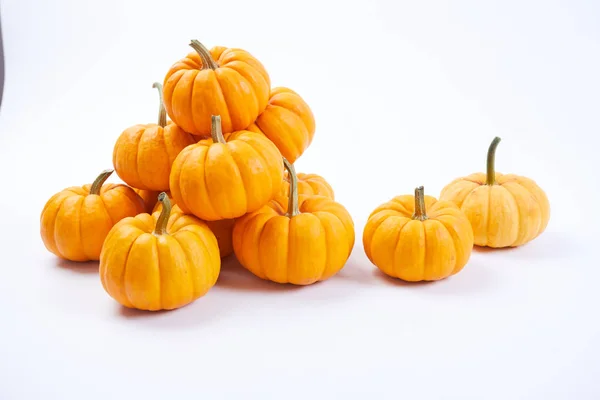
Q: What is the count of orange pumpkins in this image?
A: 11